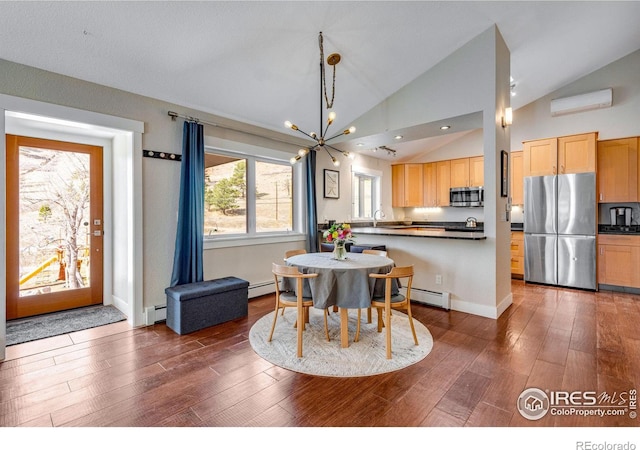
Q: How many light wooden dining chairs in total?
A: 4